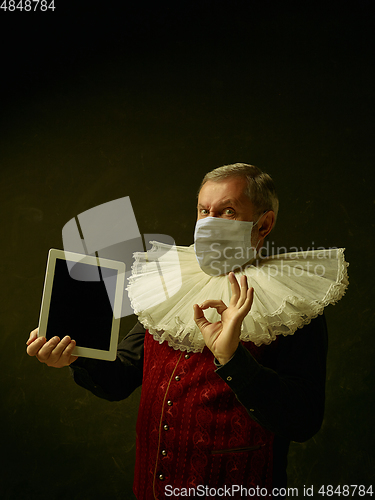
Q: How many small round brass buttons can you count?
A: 6